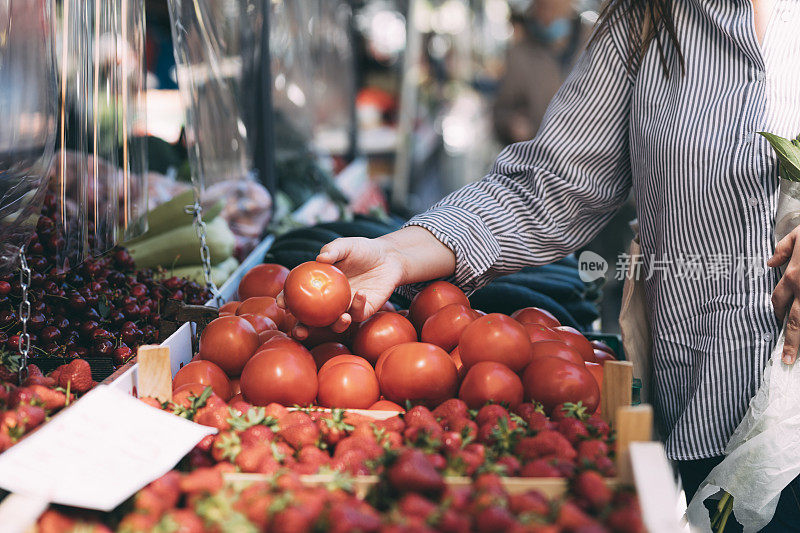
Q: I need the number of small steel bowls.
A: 0